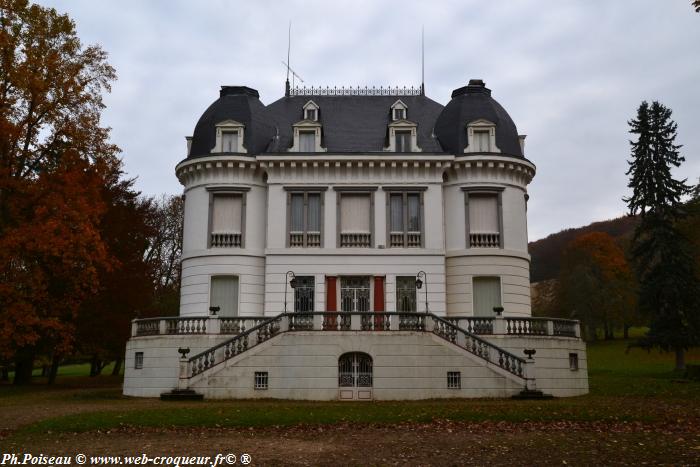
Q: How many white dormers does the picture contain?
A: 6